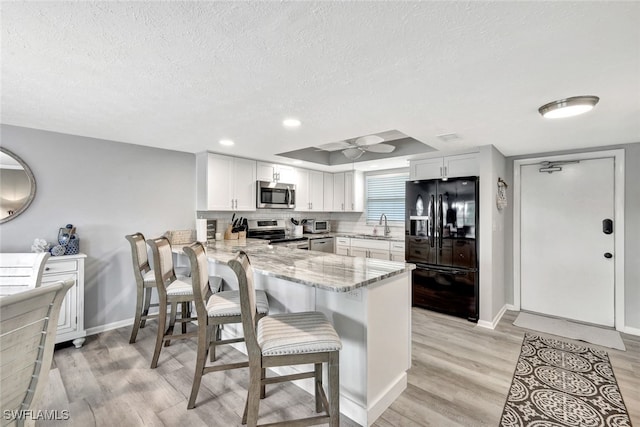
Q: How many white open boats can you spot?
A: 0